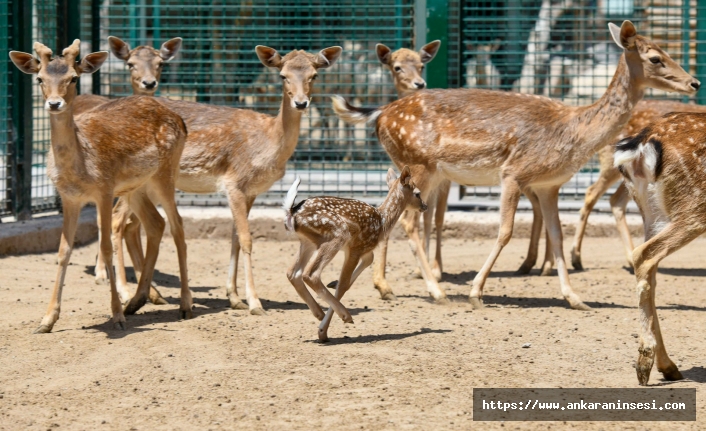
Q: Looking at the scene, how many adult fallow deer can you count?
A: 7